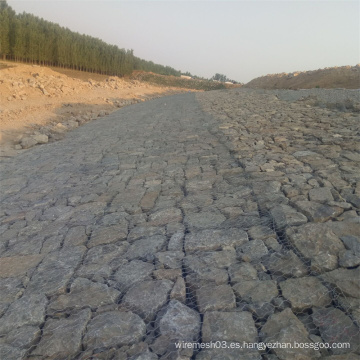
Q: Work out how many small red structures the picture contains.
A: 0